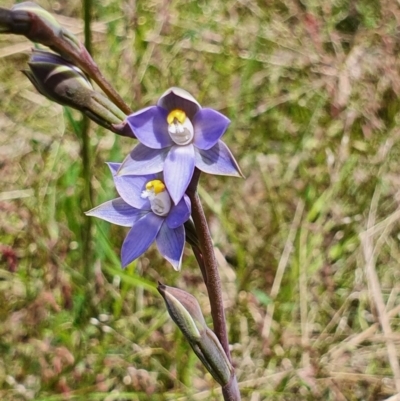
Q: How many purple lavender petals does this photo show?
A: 11